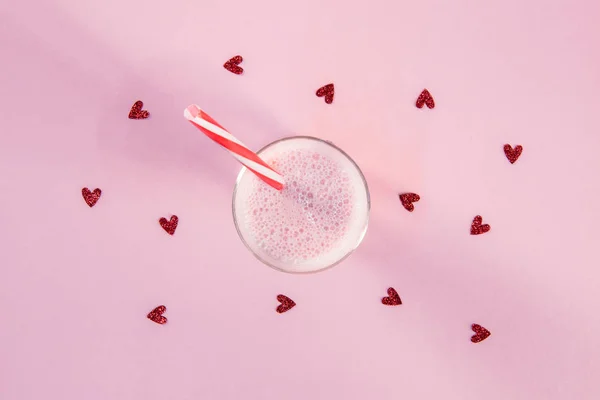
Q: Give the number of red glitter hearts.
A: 13